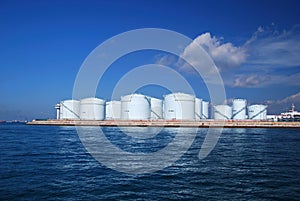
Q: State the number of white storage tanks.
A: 11